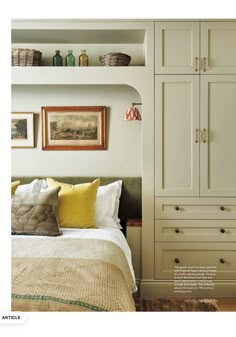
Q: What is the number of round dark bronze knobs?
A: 6